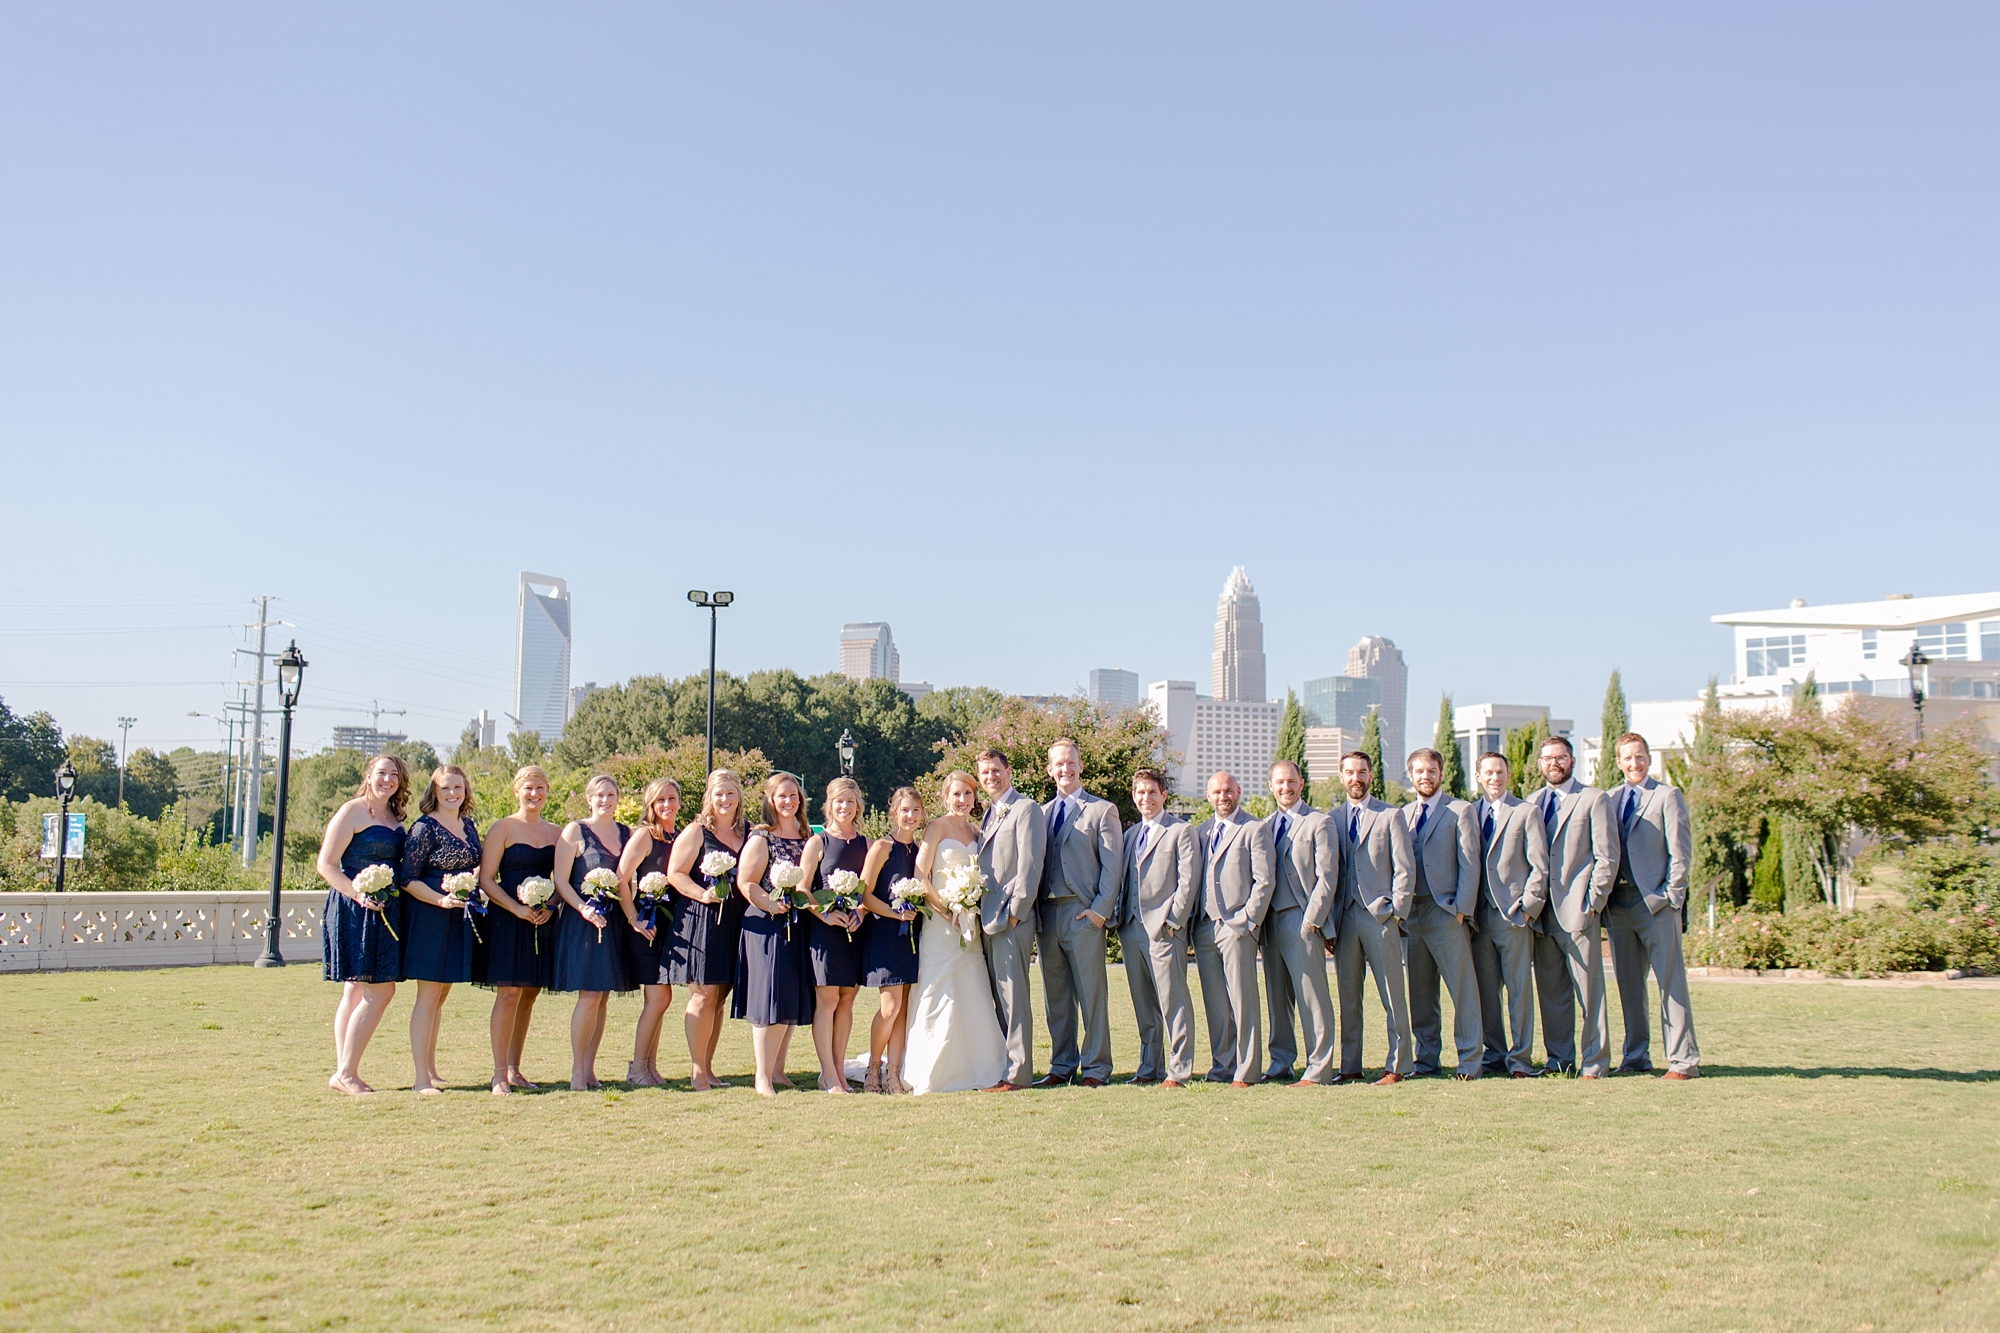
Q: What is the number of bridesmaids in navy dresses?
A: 9